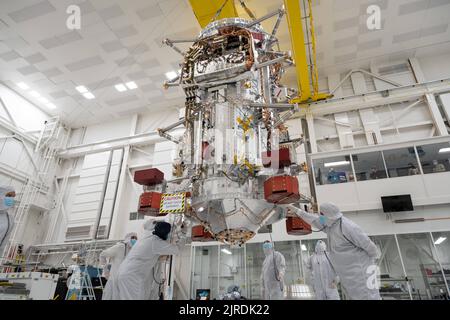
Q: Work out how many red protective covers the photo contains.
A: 6